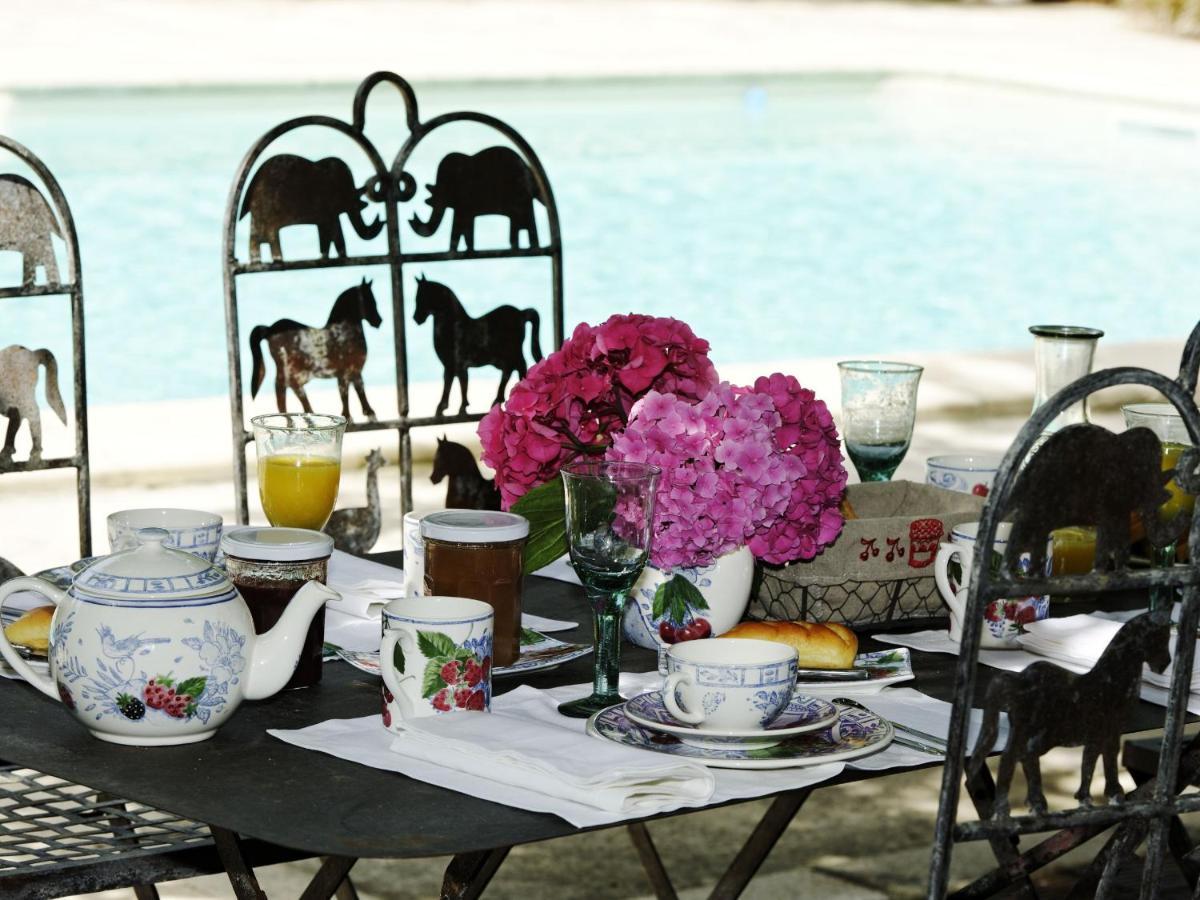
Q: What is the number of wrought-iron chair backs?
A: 3